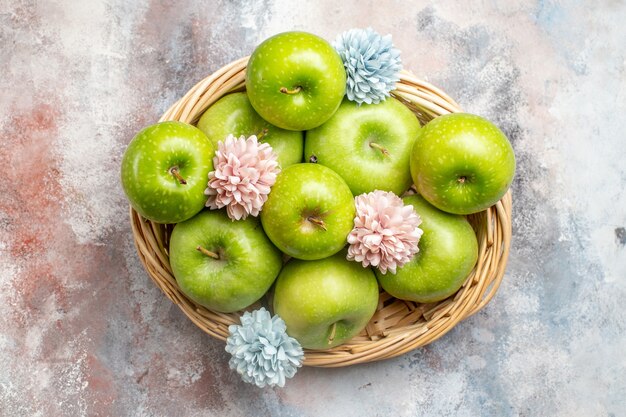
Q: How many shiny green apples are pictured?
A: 9